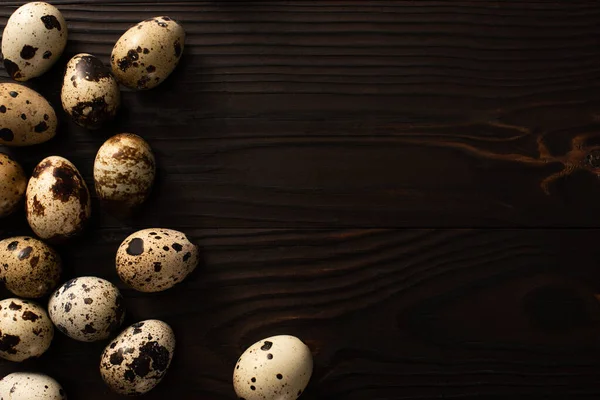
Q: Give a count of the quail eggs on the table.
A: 14